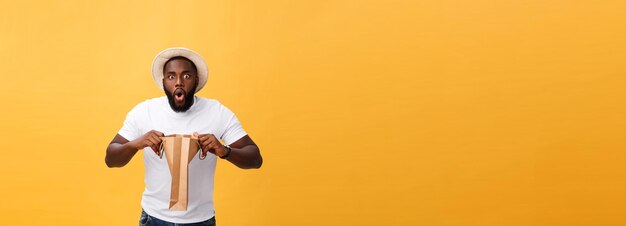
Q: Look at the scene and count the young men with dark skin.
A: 1